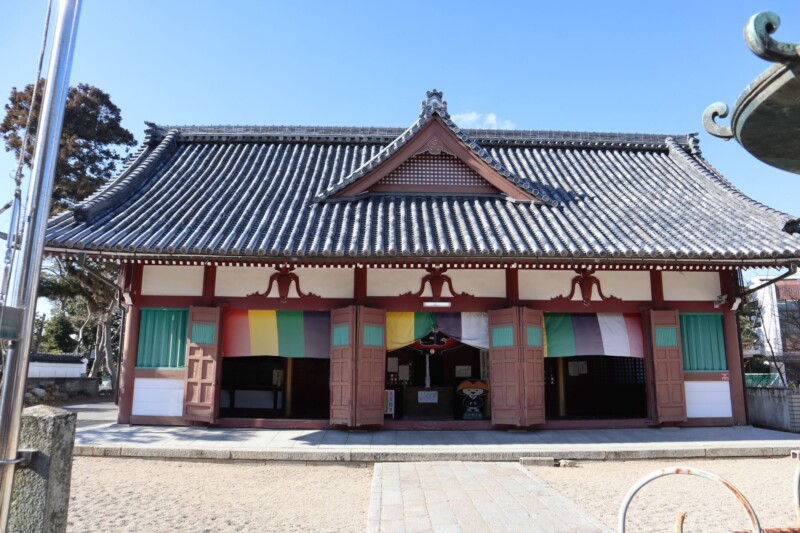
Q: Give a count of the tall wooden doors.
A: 6